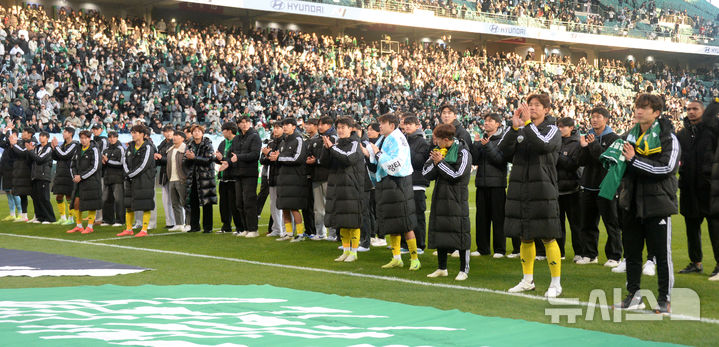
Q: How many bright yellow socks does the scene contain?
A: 14